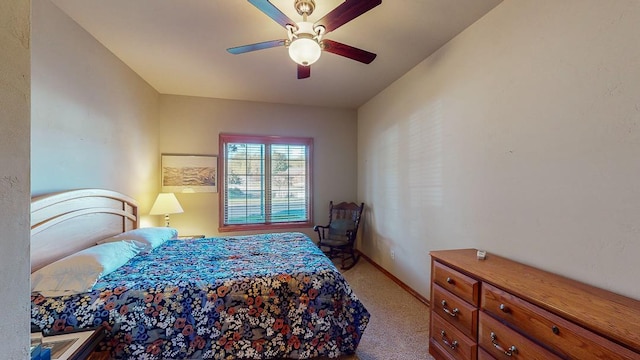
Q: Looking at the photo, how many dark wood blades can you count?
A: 3